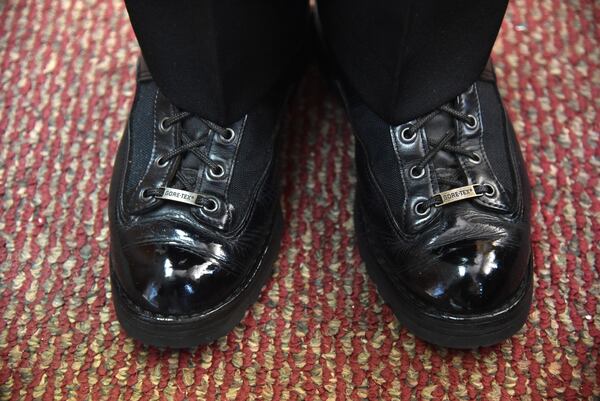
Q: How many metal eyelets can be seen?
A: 12